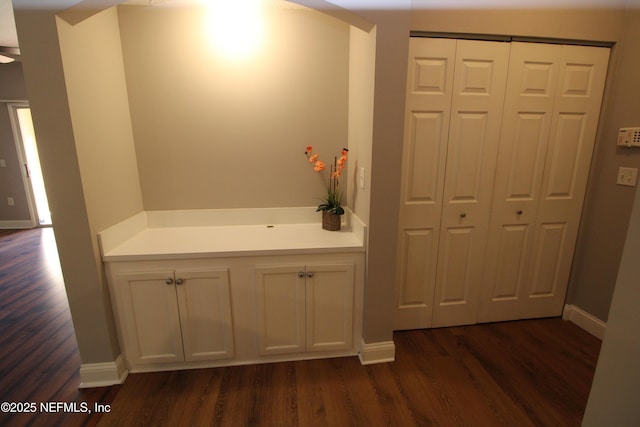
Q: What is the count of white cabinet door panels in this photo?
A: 4